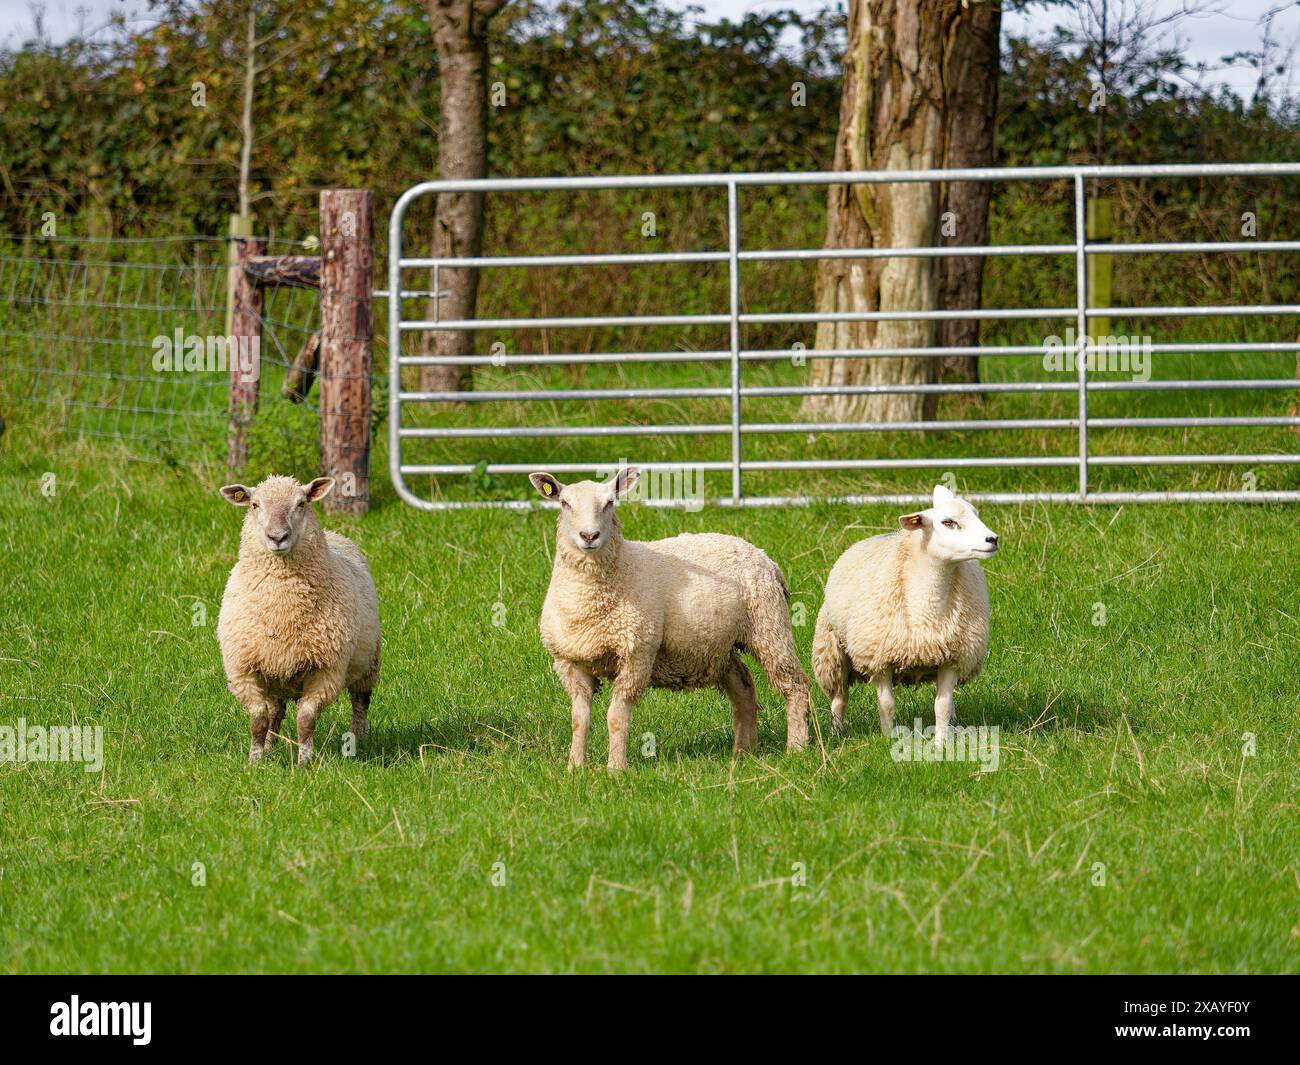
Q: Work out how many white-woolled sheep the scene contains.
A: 3